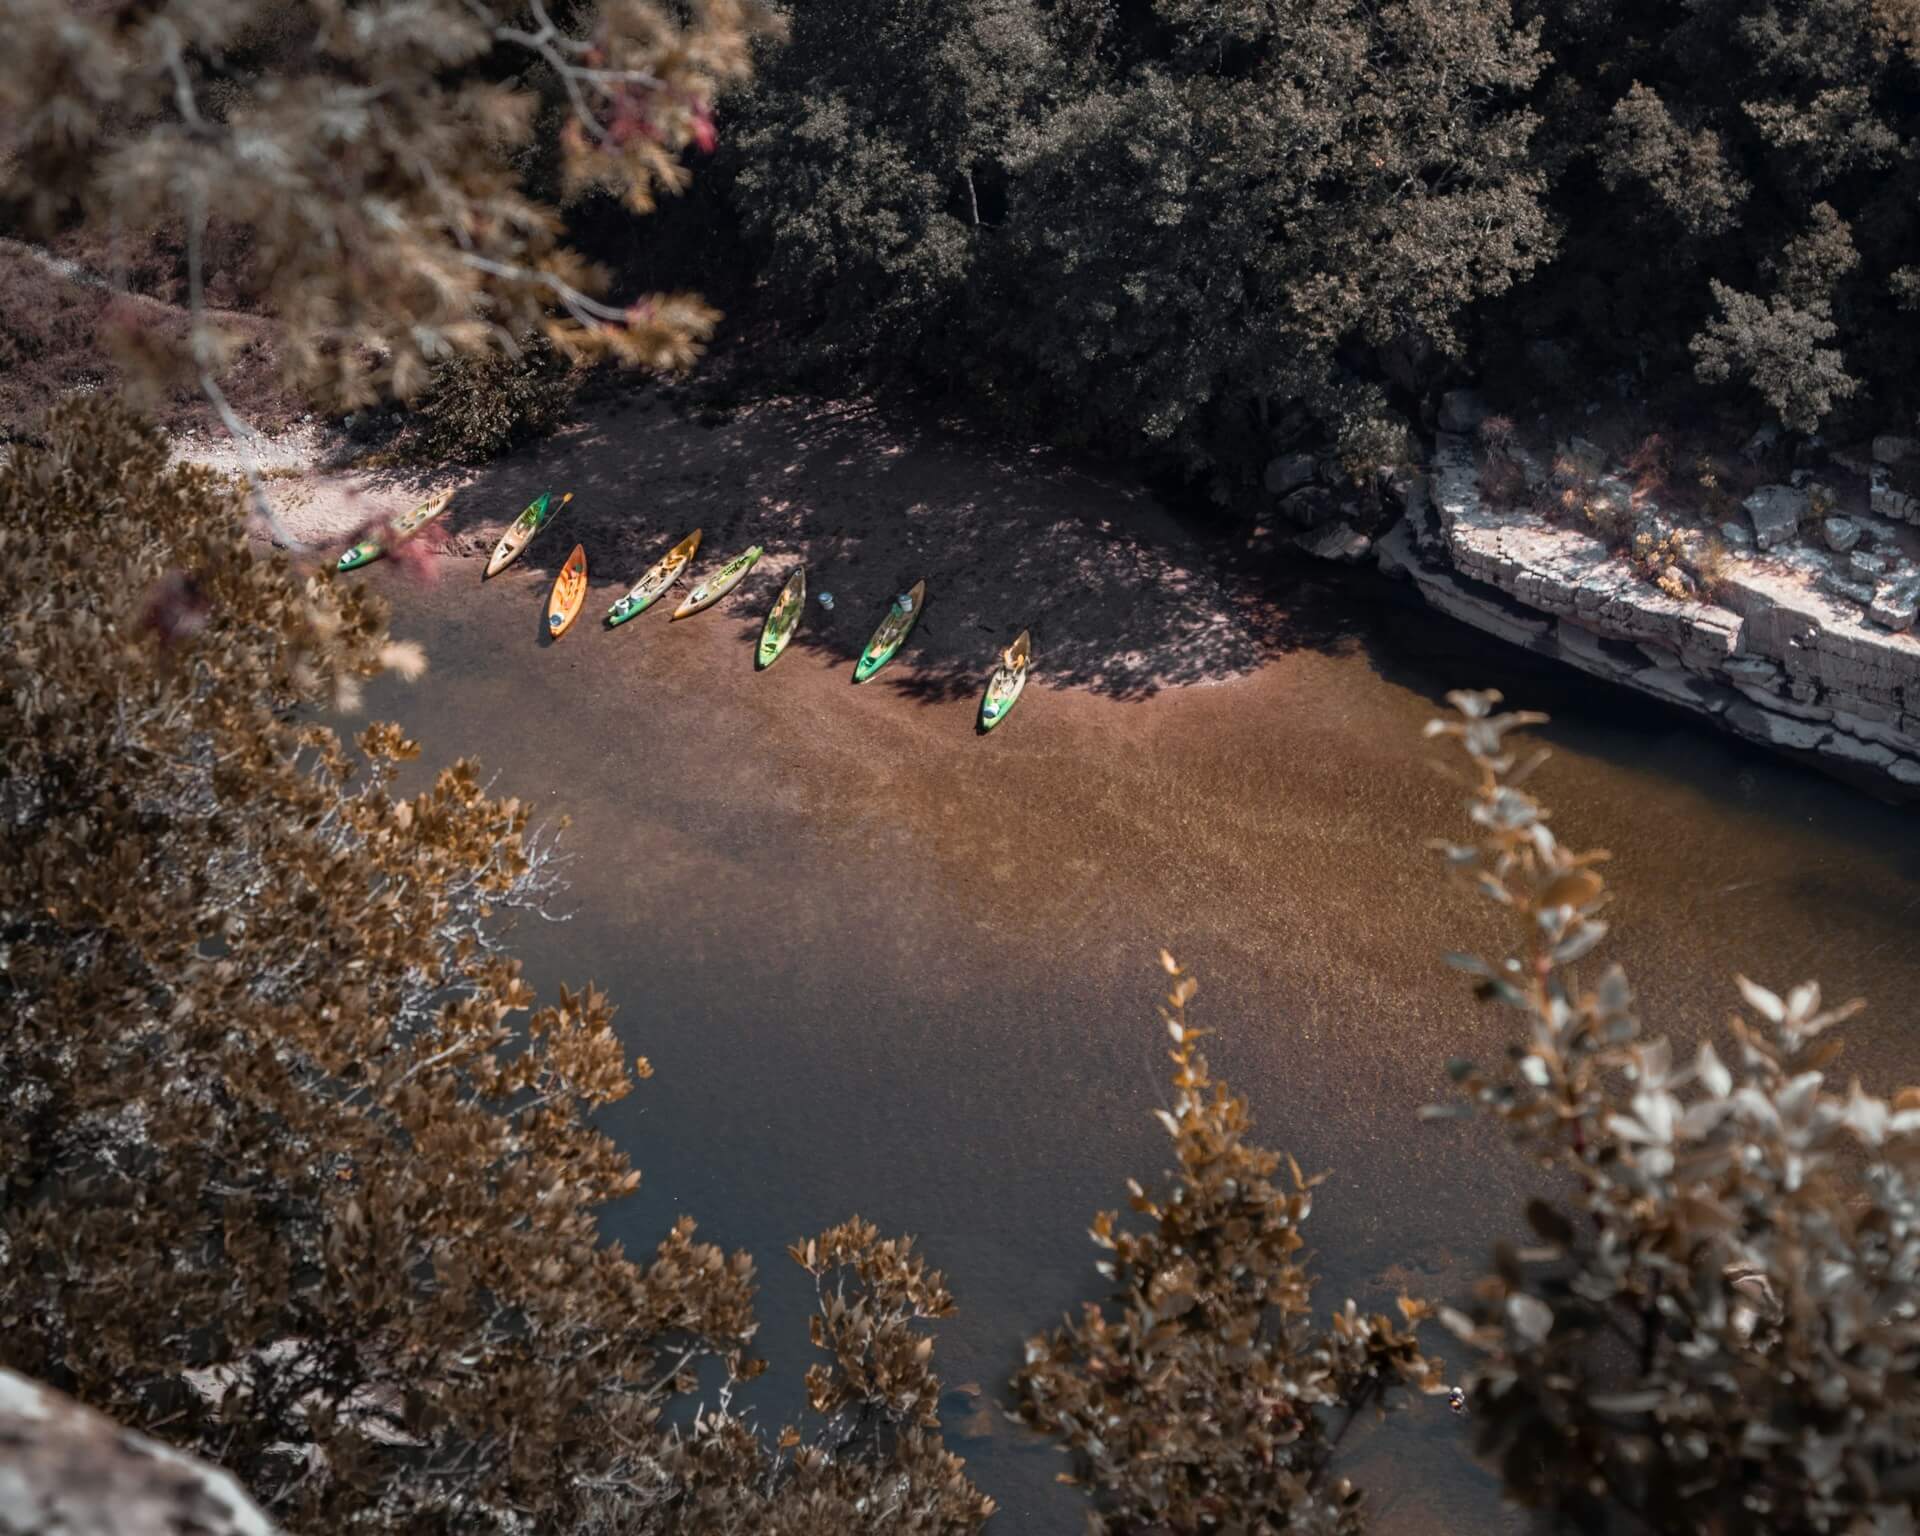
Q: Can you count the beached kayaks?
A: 8